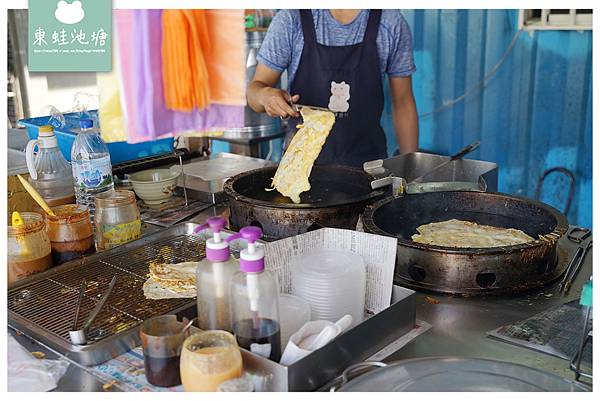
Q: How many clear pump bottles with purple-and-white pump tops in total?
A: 2